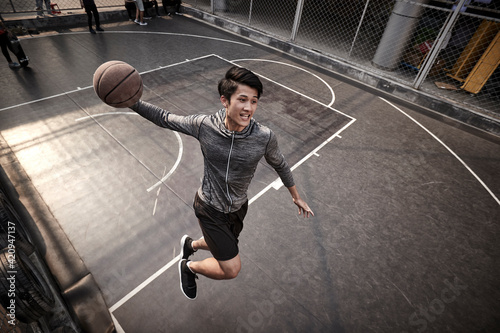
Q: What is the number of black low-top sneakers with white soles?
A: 2